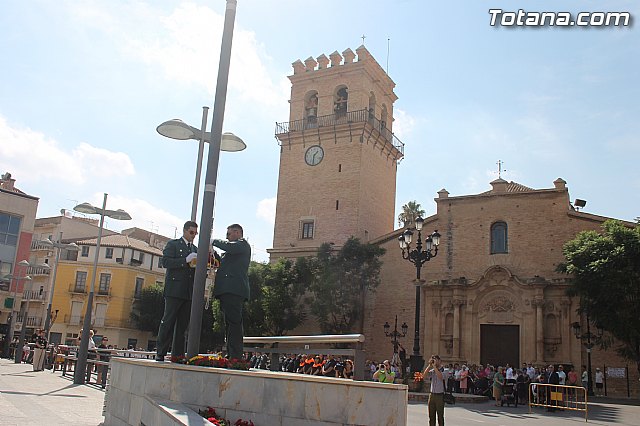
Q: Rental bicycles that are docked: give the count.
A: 0